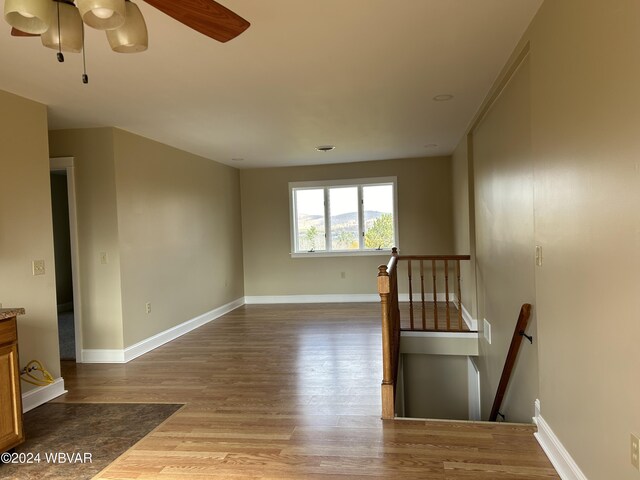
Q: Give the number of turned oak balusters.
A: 5